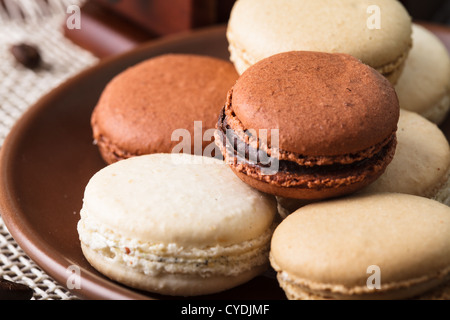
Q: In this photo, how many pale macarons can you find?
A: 5